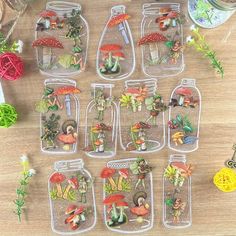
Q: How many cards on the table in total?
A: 10